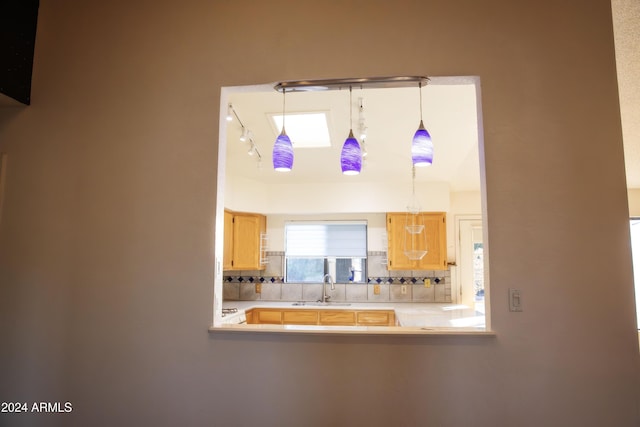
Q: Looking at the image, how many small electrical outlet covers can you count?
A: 4